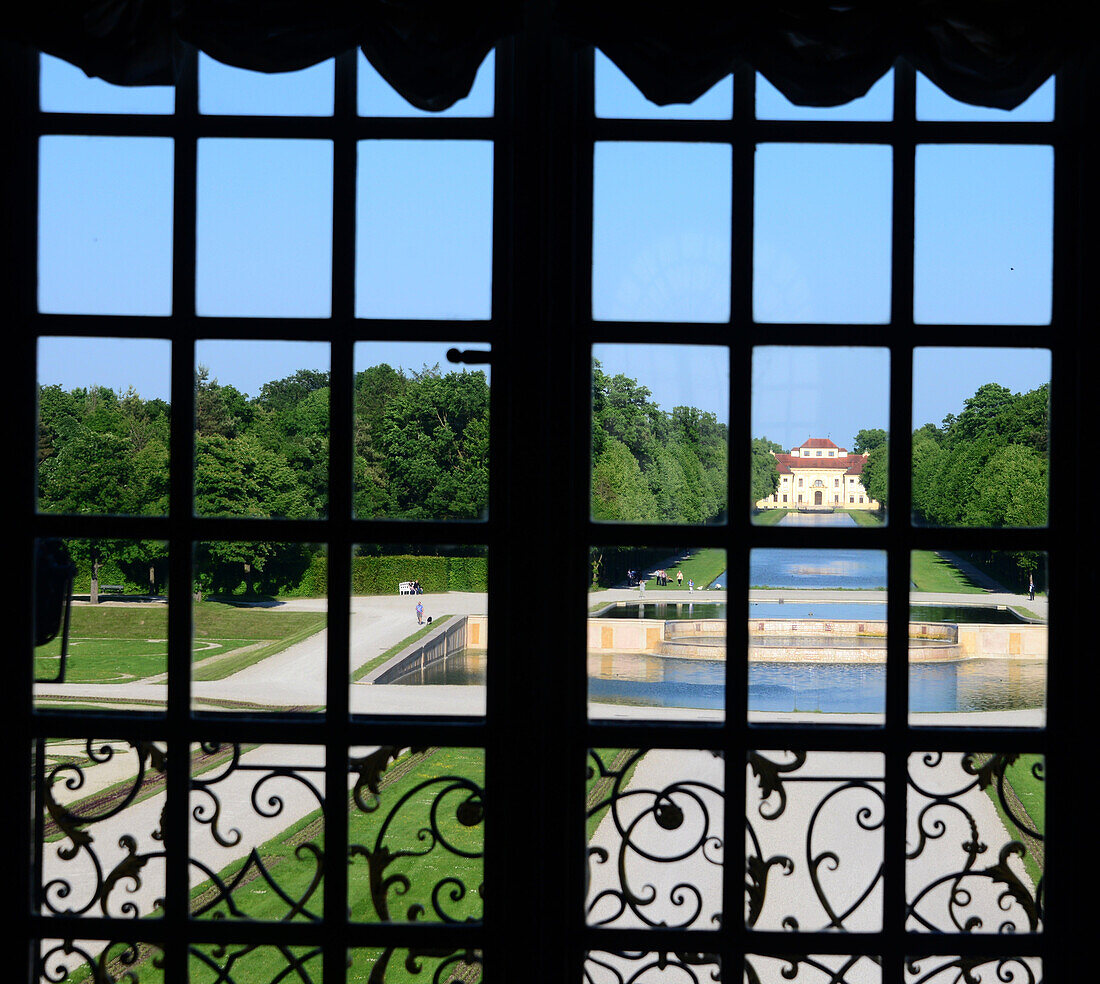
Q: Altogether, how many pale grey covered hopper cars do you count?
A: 0